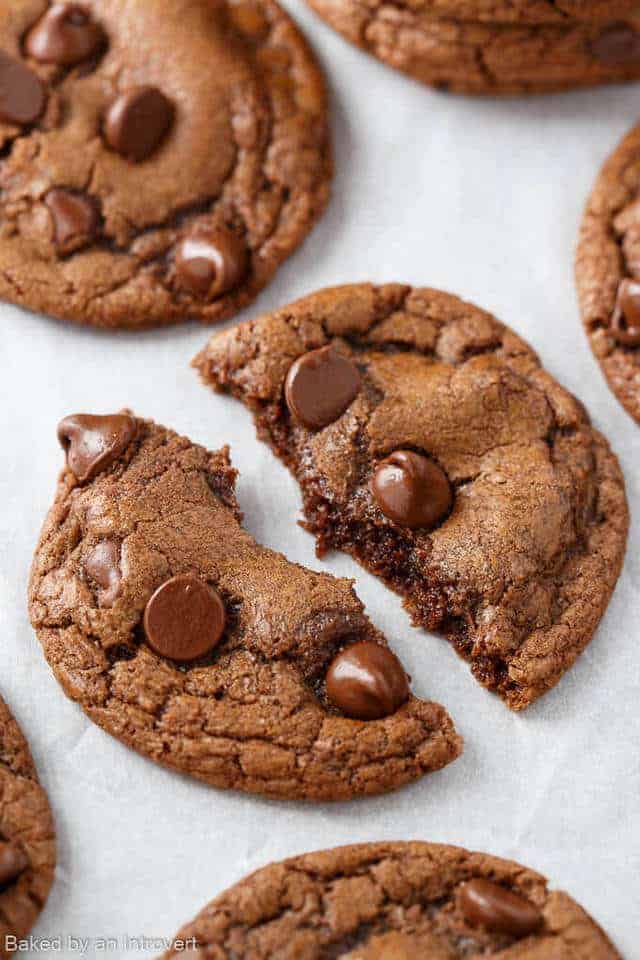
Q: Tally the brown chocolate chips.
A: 15